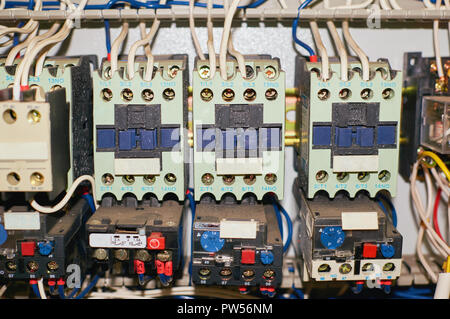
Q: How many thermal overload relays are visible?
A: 4